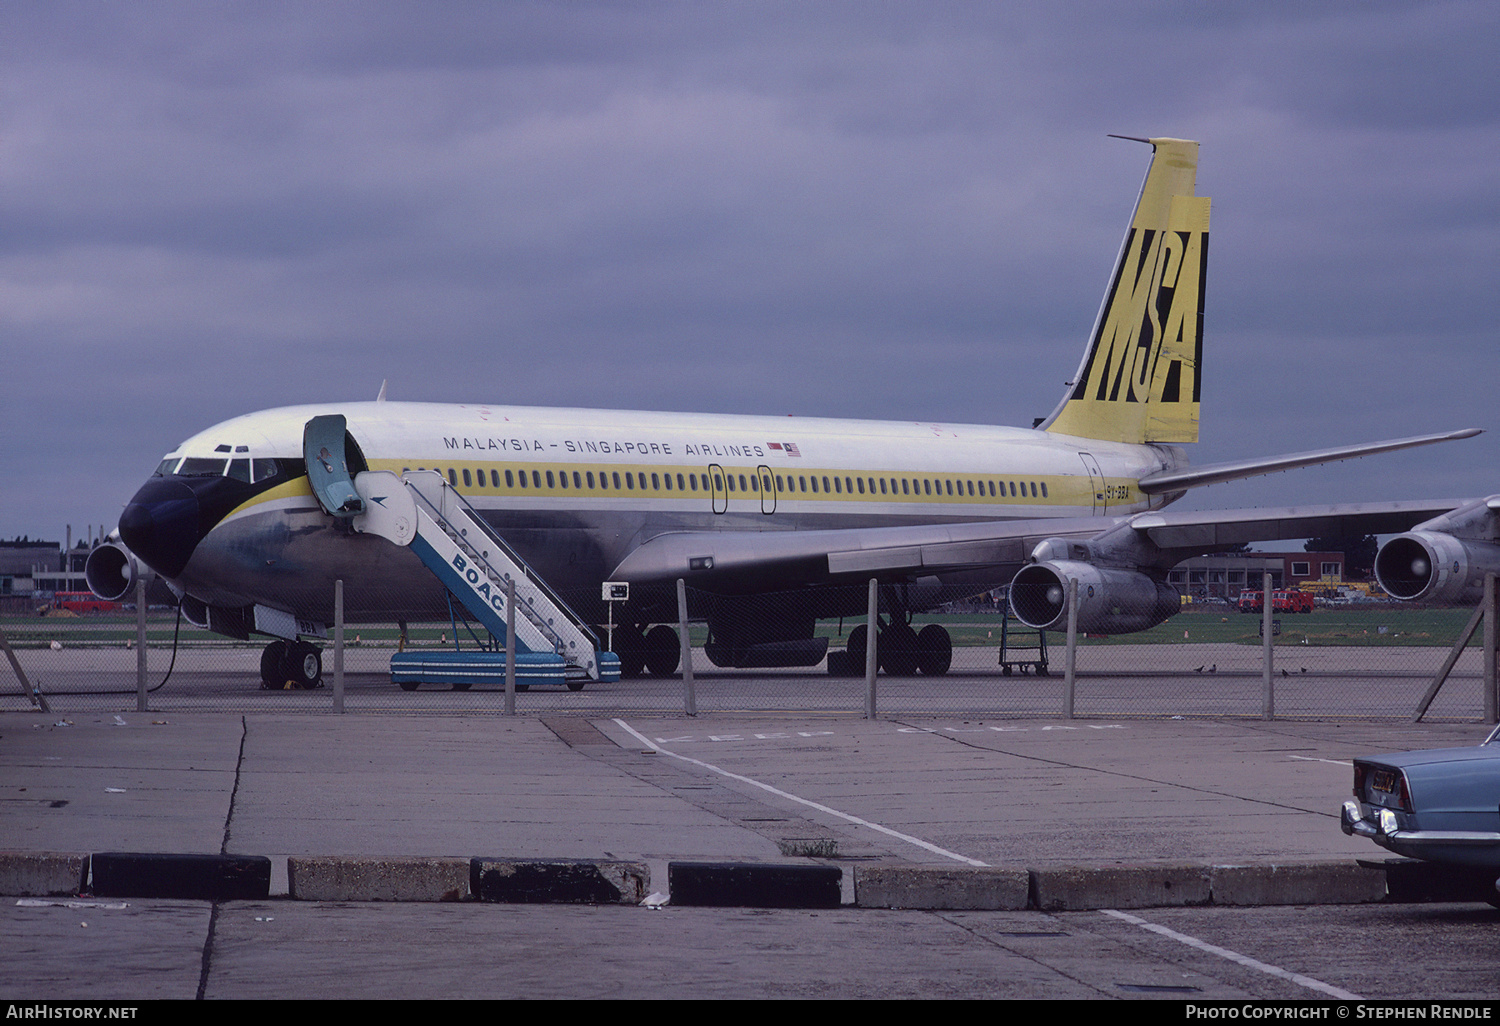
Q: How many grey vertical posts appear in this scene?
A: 8